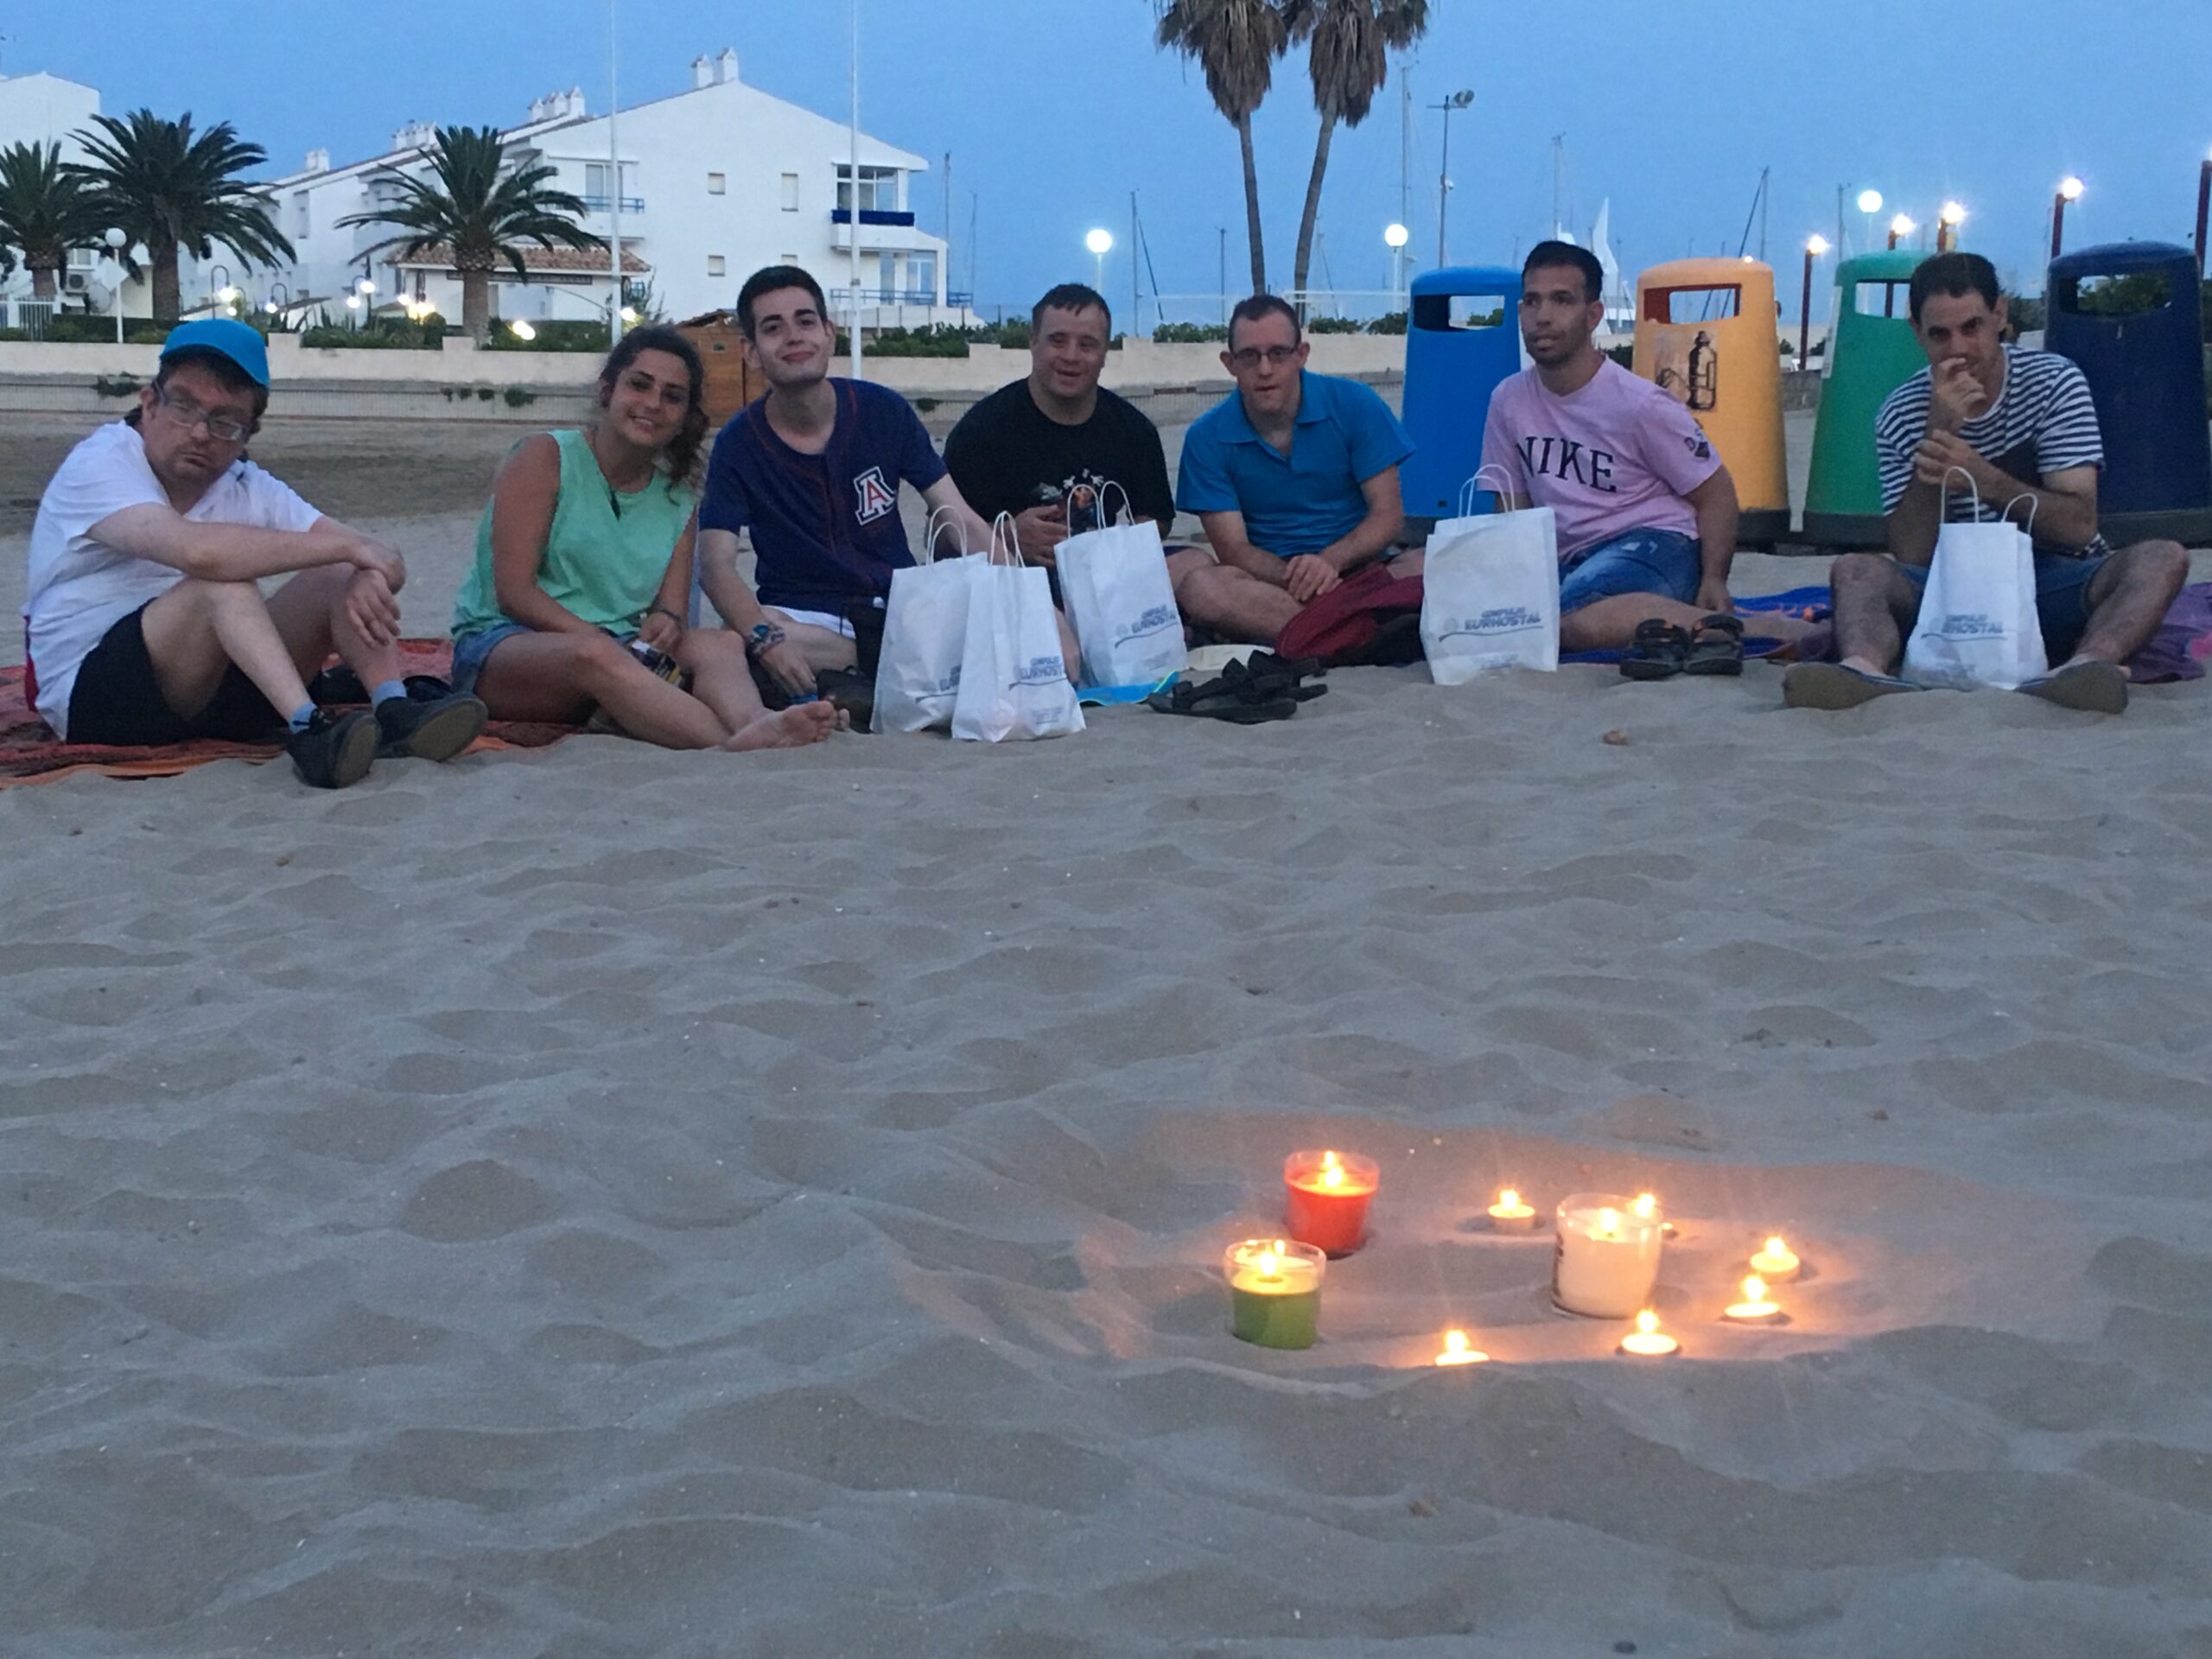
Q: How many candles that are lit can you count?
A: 9